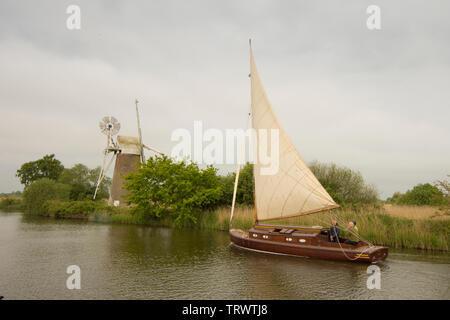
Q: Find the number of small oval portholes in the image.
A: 4